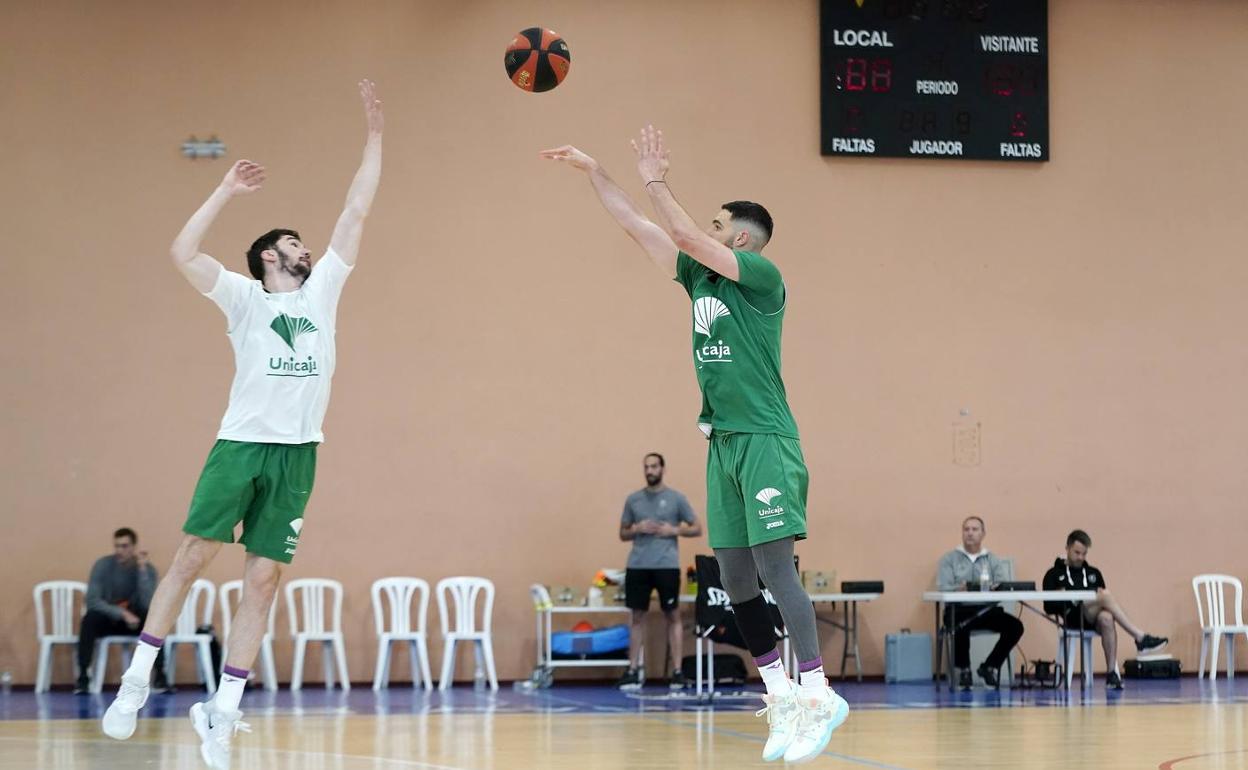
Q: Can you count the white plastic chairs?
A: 9